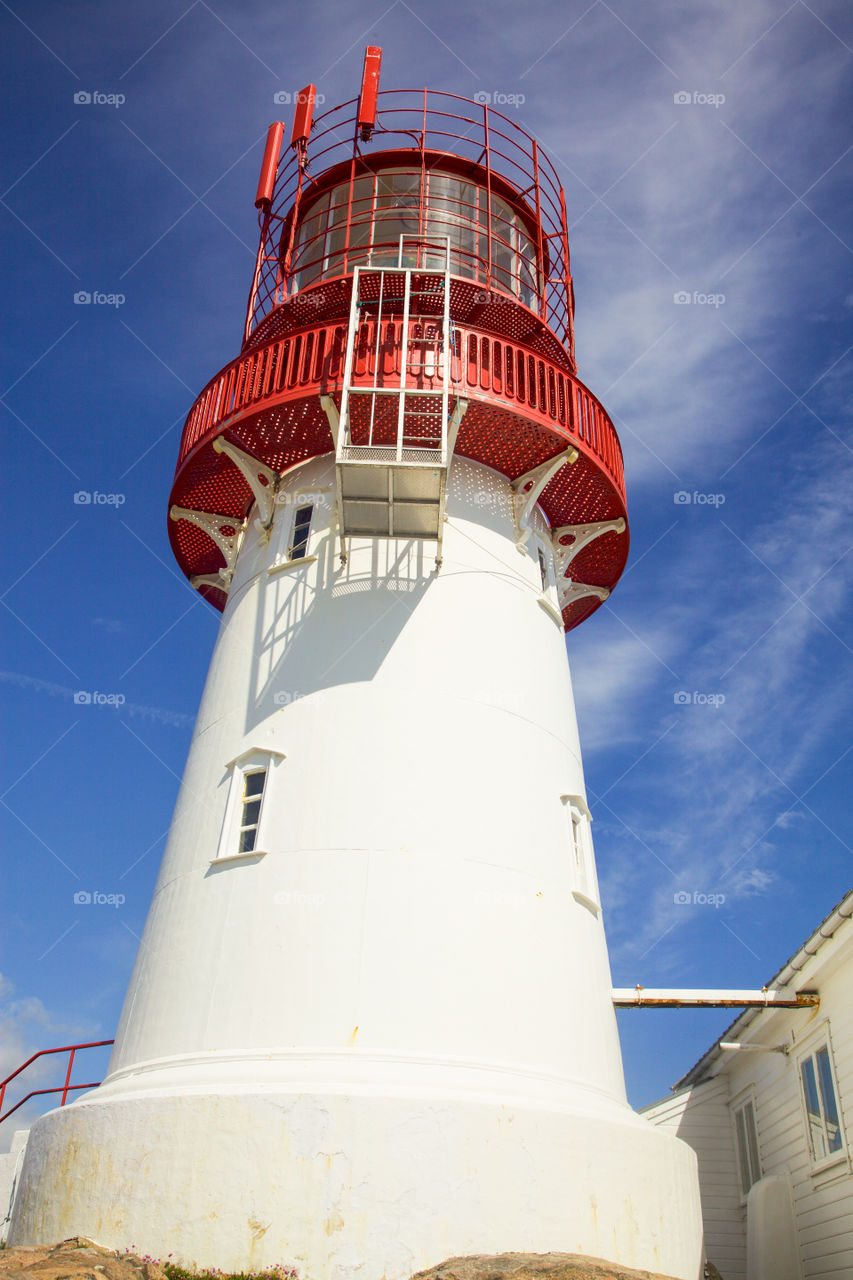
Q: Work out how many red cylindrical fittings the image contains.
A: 3